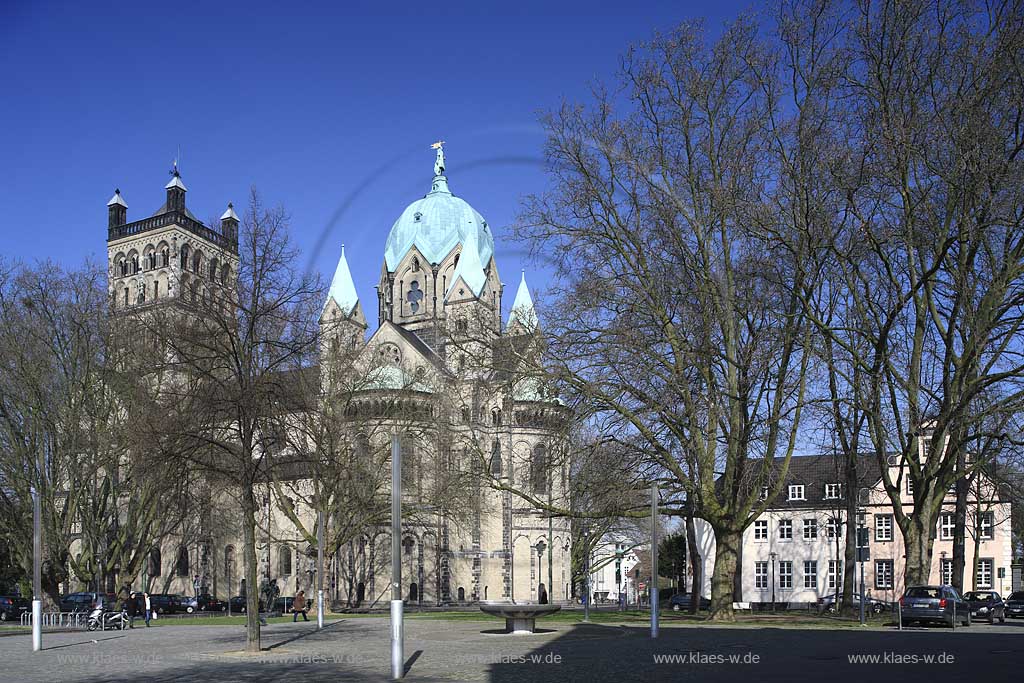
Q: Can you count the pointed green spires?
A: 3